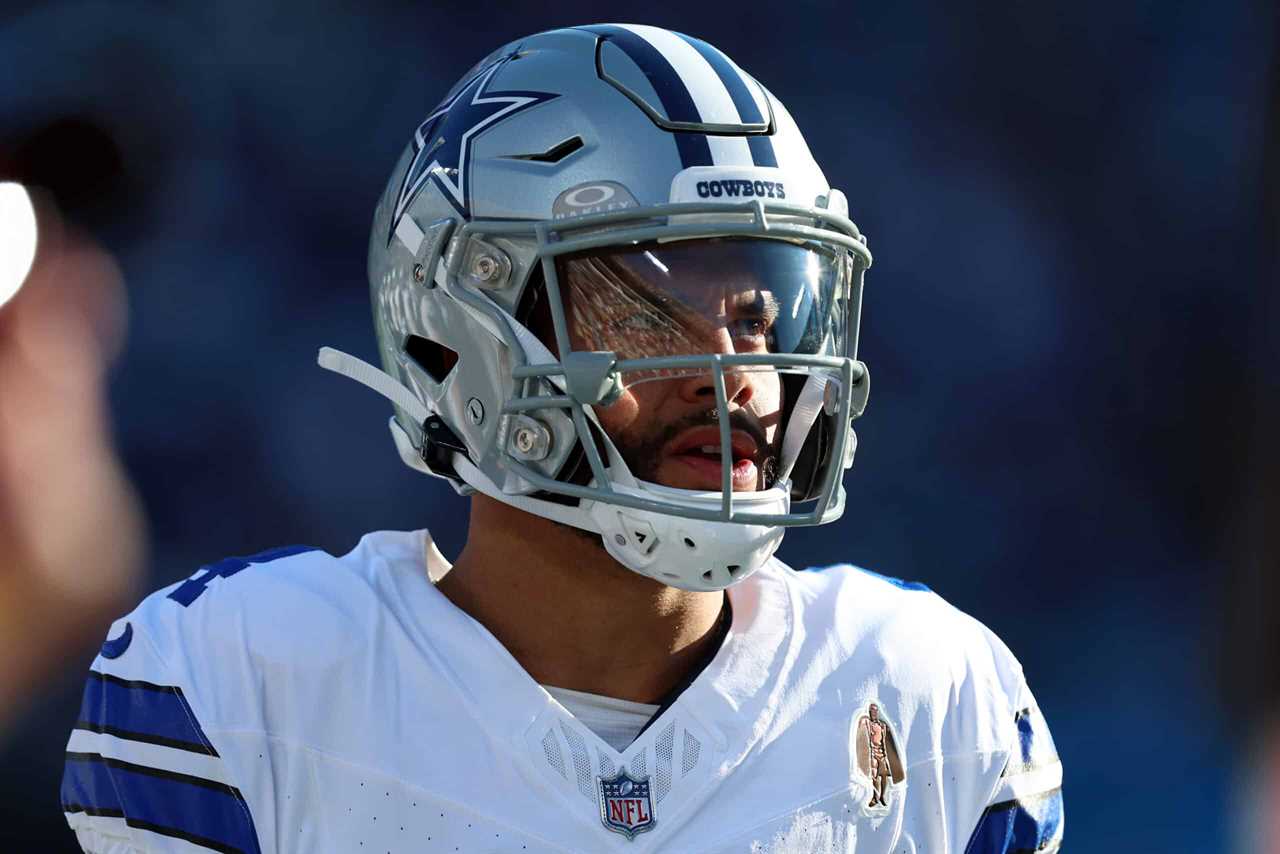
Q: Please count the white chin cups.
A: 1